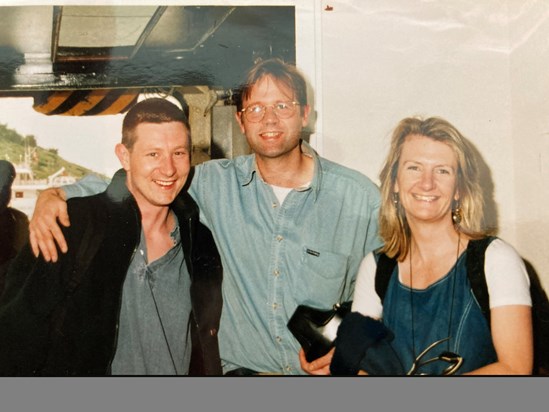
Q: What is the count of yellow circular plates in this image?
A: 0